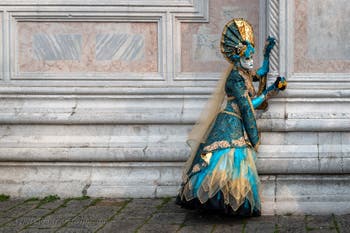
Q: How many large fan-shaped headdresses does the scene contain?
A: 1